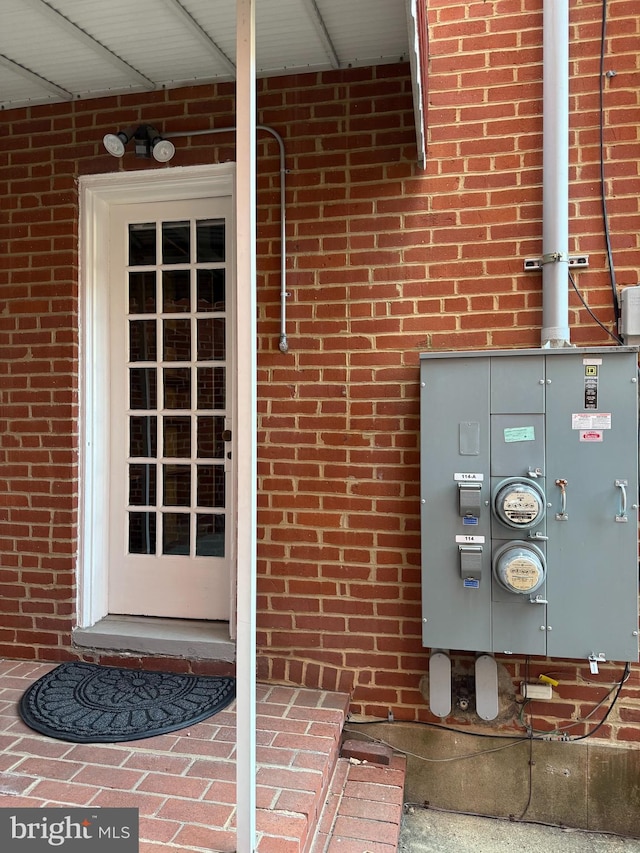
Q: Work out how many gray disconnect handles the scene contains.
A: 2